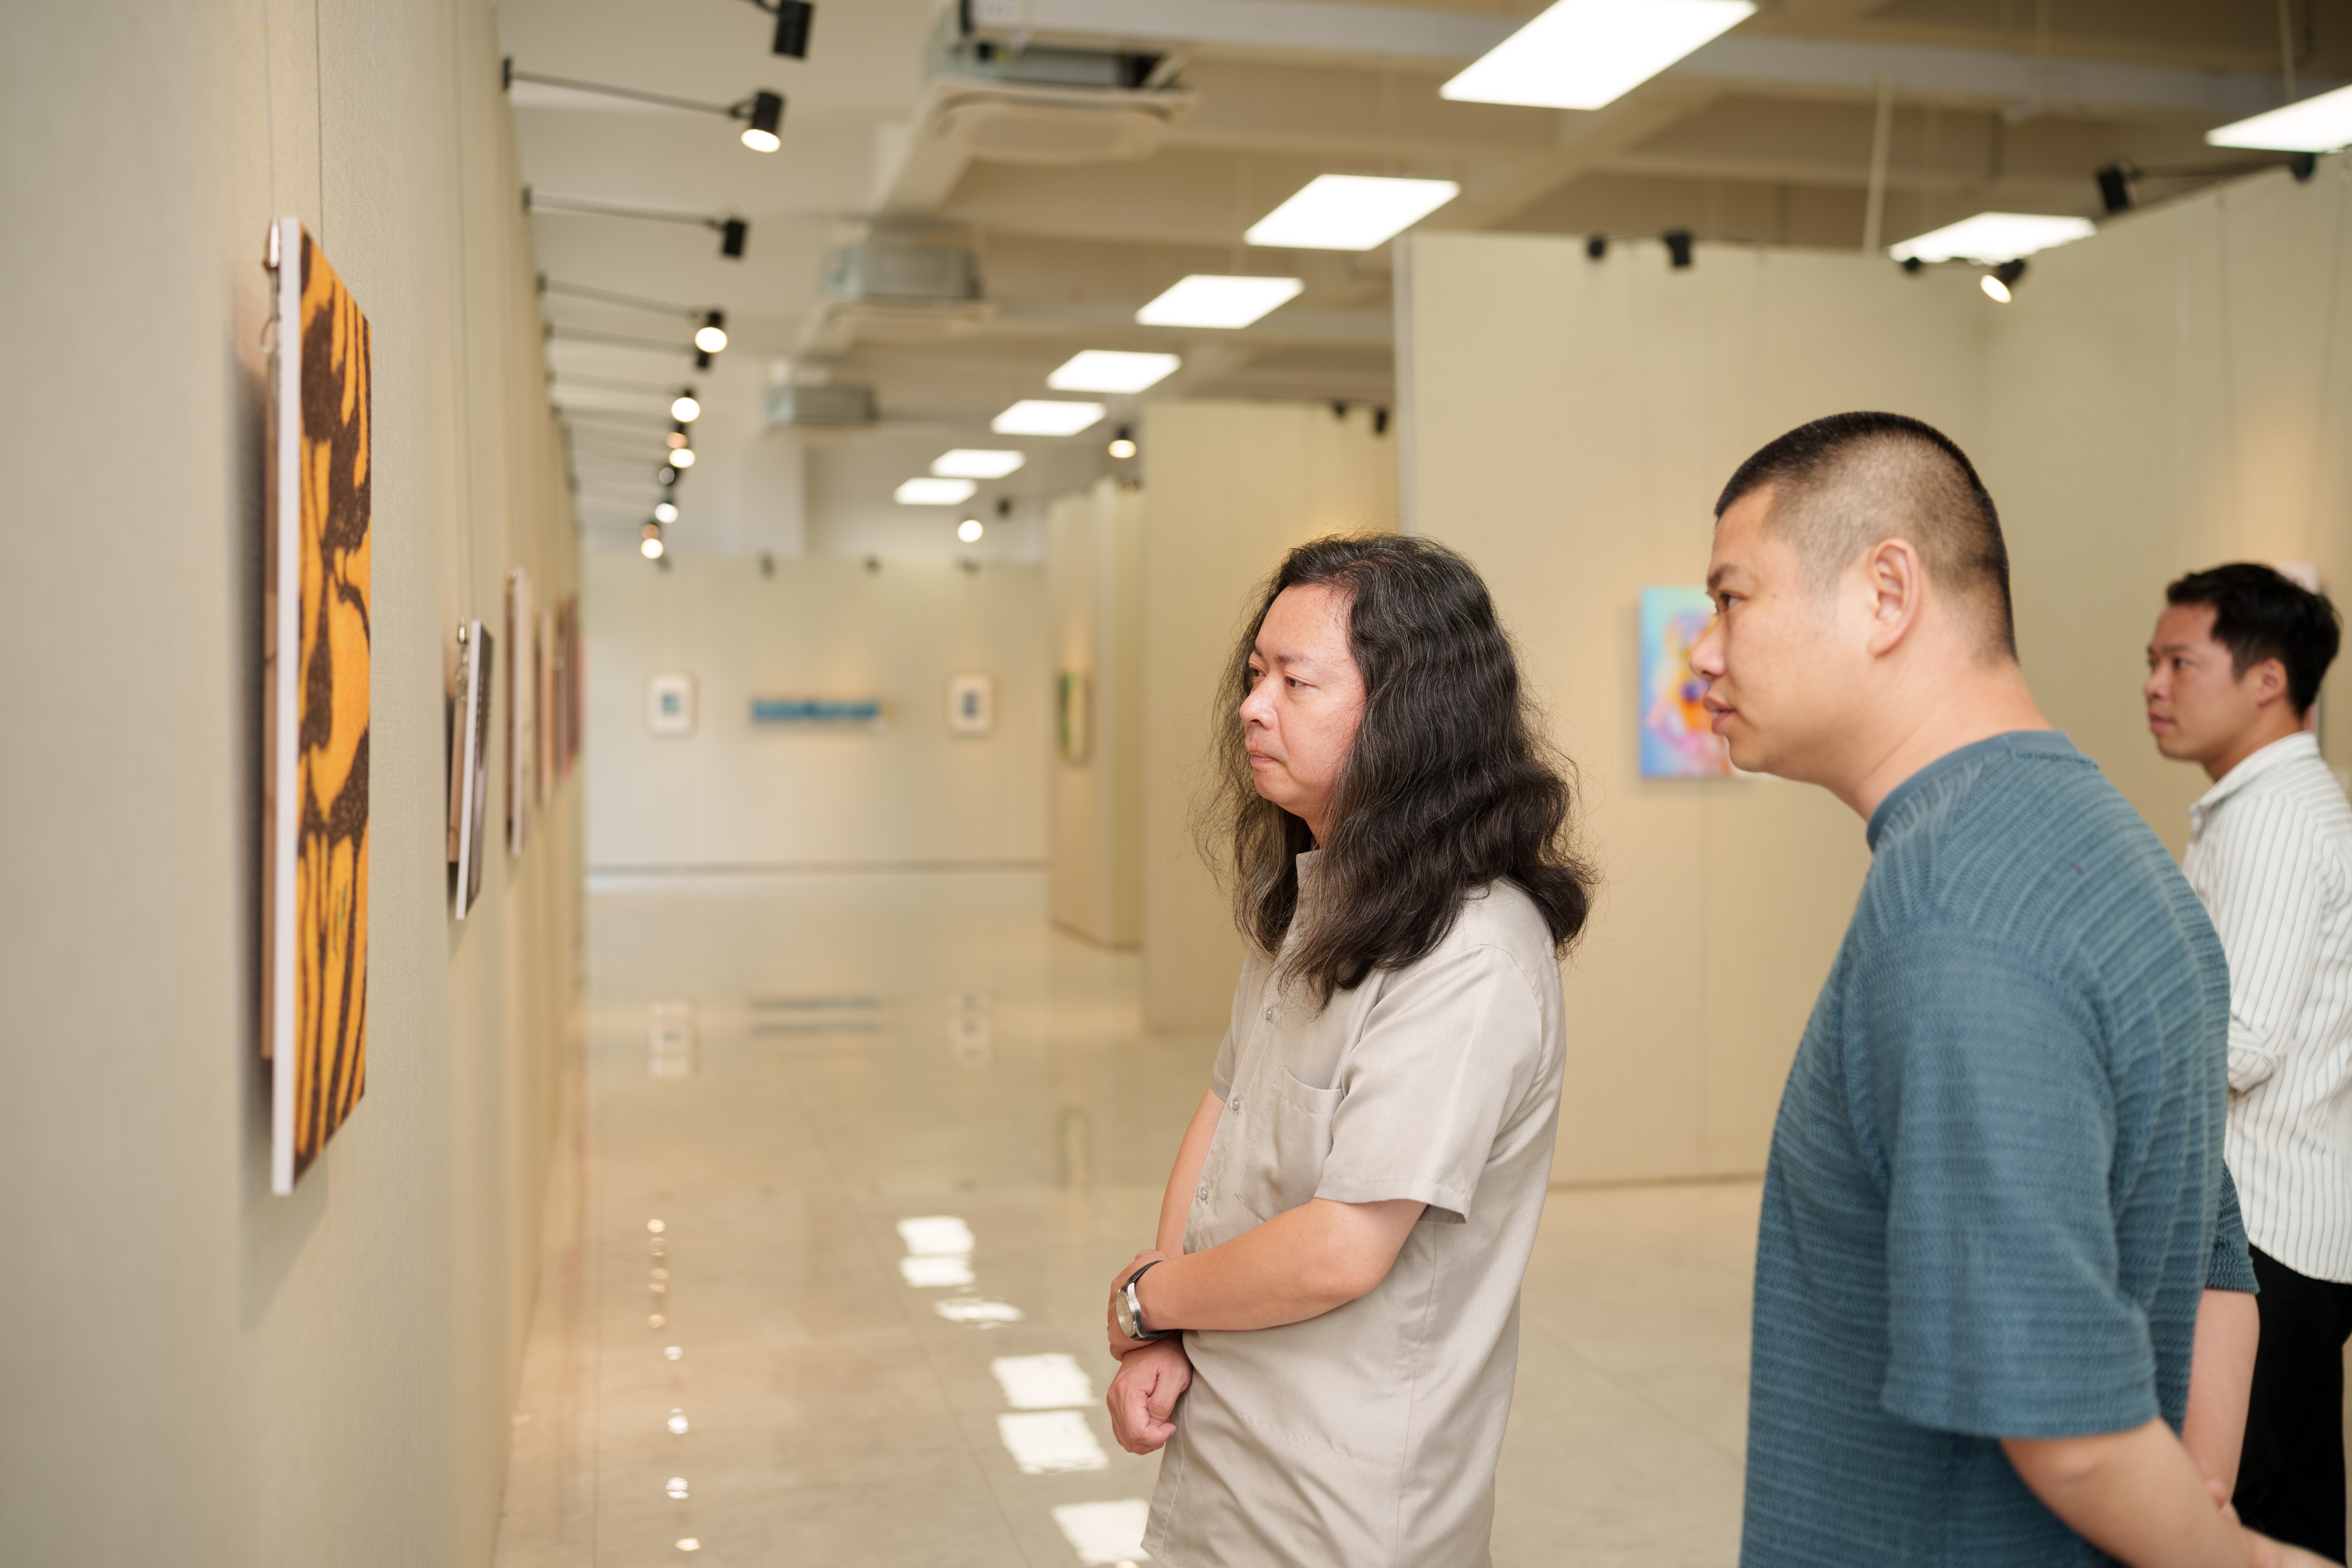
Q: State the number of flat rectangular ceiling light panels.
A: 9